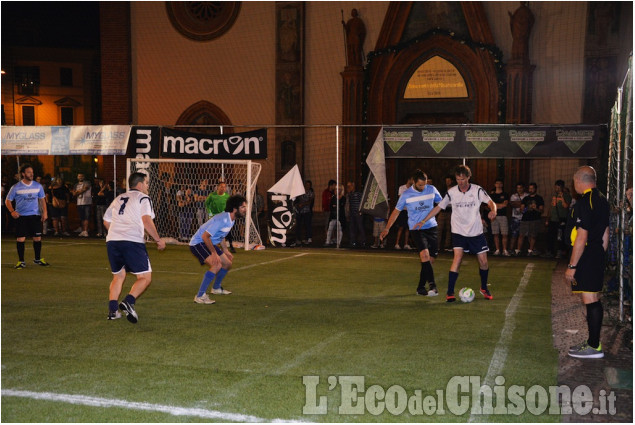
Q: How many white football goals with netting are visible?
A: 1